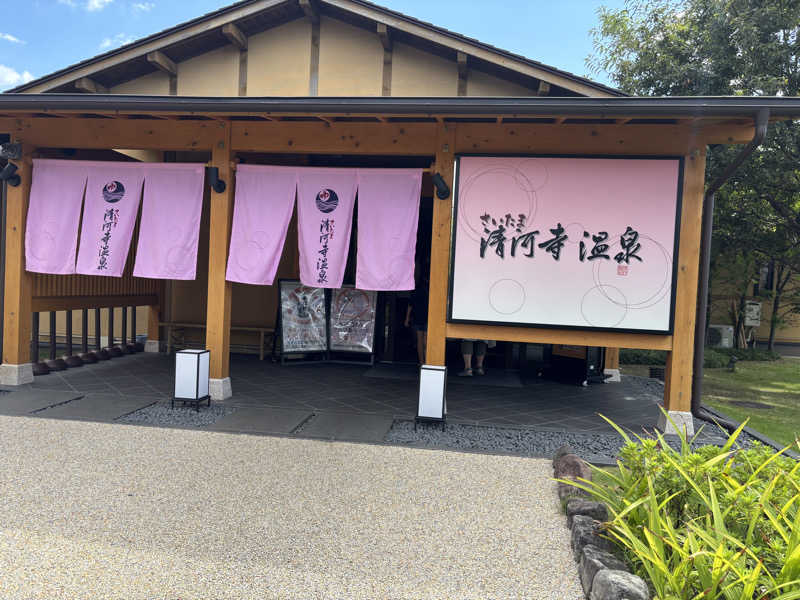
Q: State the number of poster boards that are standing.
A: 2